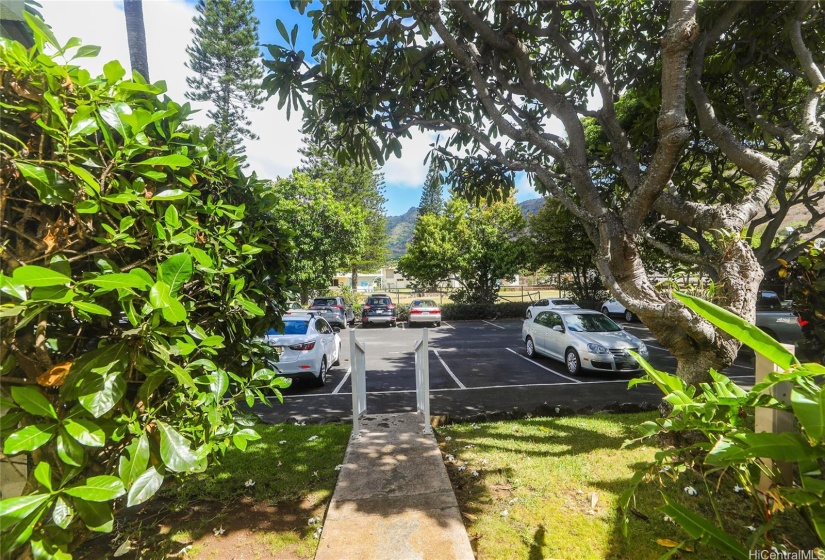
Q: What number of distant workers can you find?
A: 0